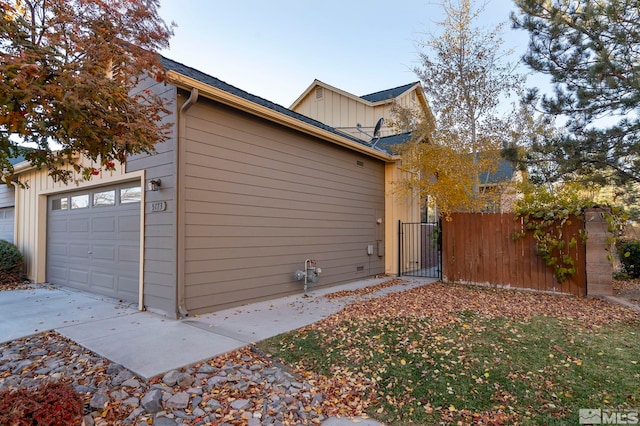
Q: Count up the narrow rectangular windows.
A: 4